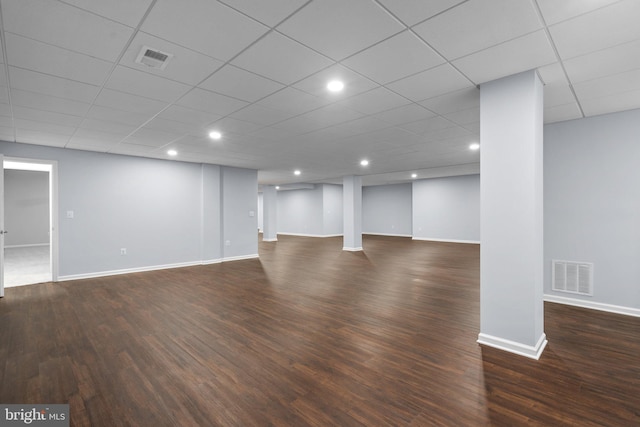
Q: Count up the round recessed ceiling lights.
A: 8